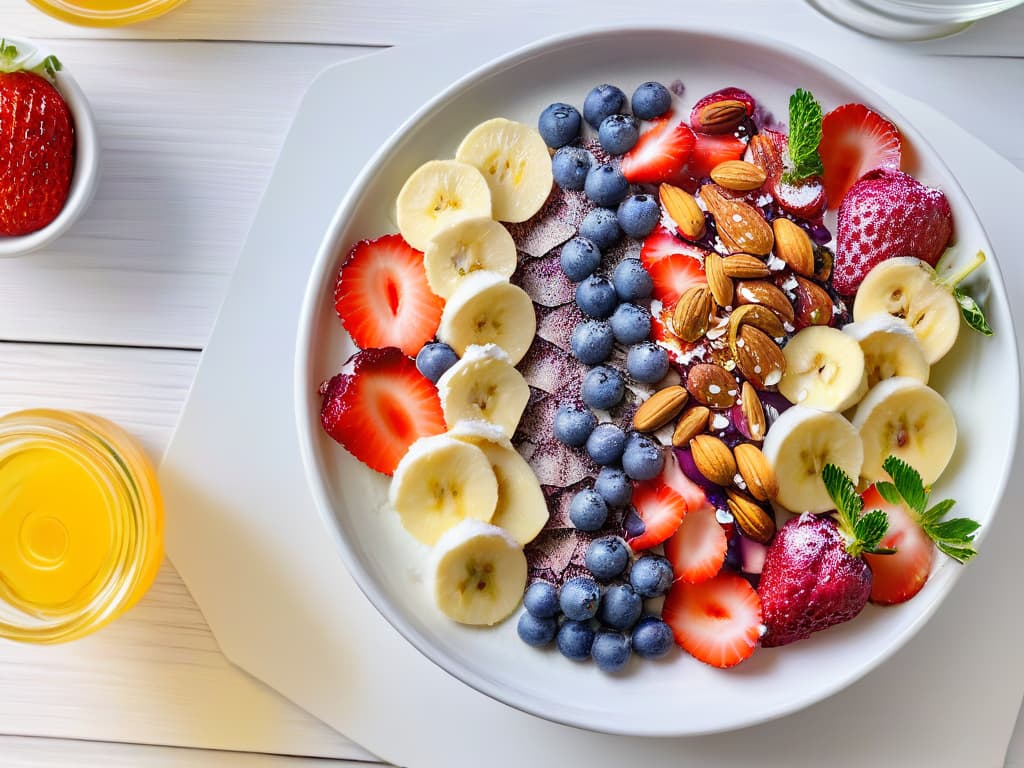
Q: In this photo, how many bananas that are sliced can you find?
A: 13